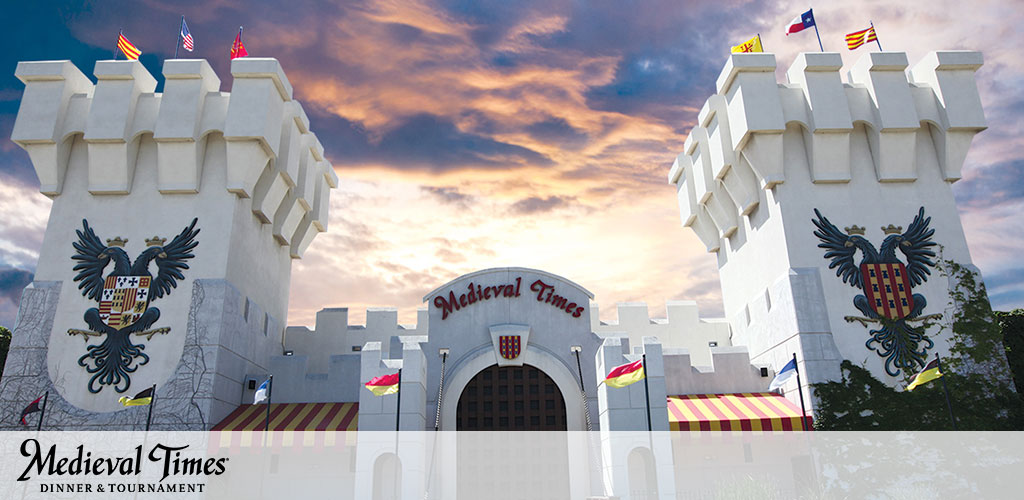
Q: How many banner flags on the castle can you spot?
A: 13